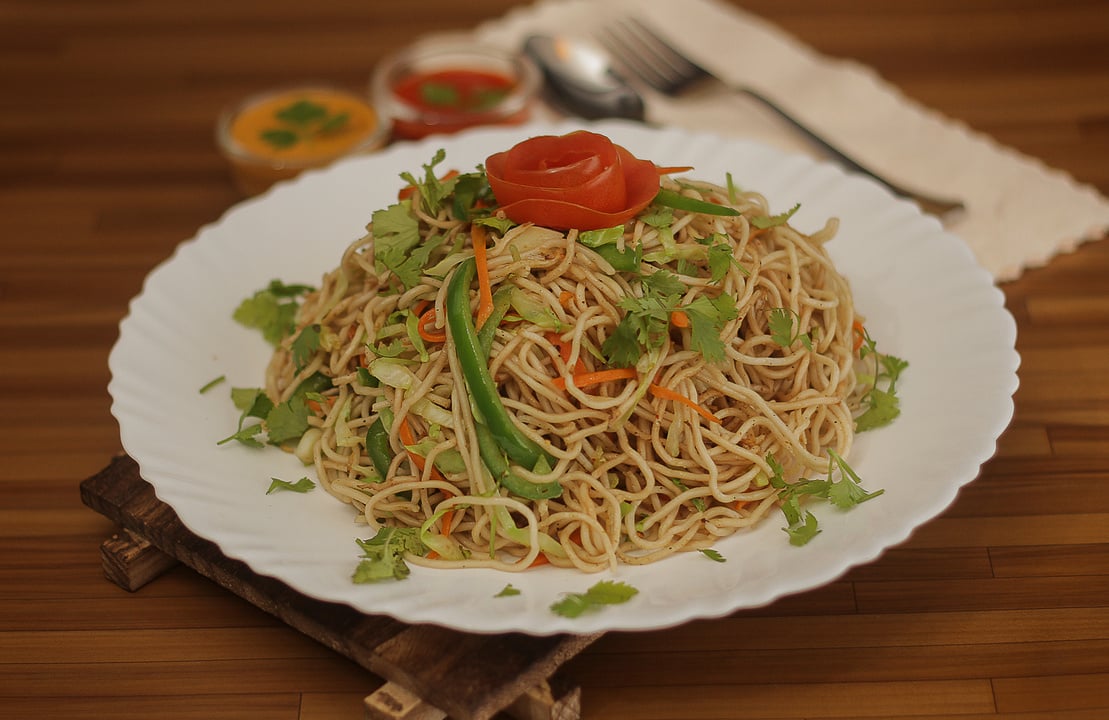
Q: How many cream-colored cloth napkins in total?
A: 1